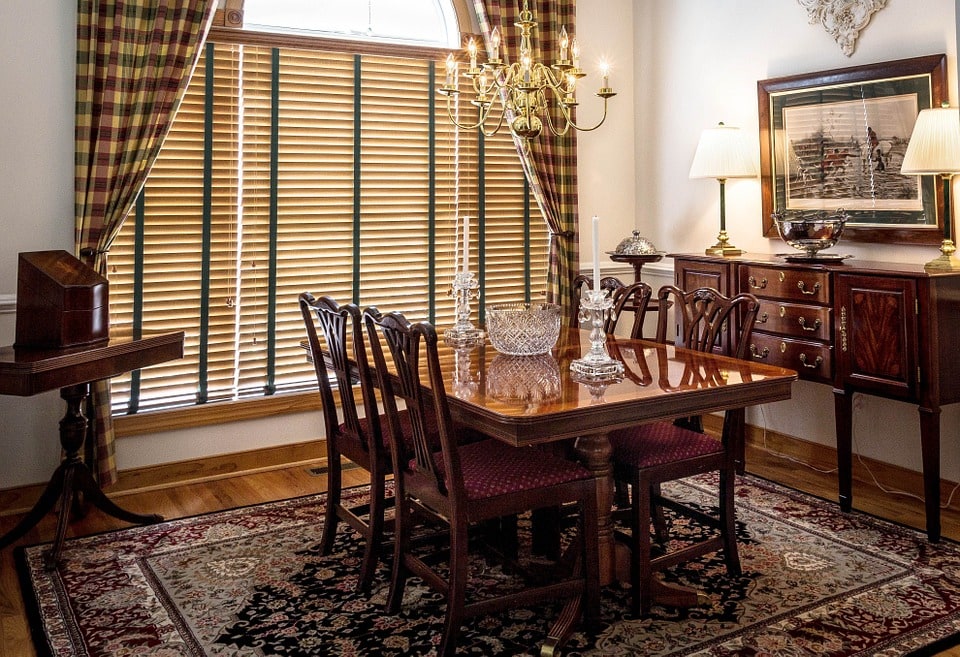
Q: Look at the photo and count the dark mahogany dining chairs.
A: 4